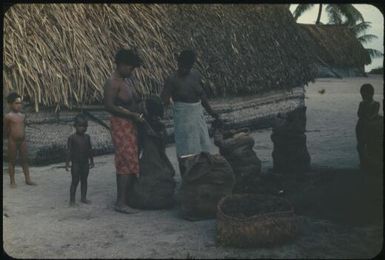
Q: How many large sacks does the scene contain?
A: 4